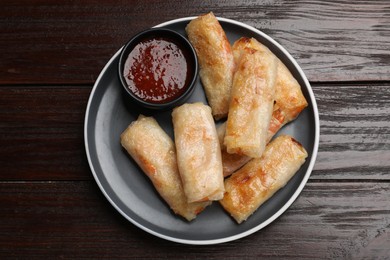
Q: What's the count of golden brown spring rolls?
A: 7